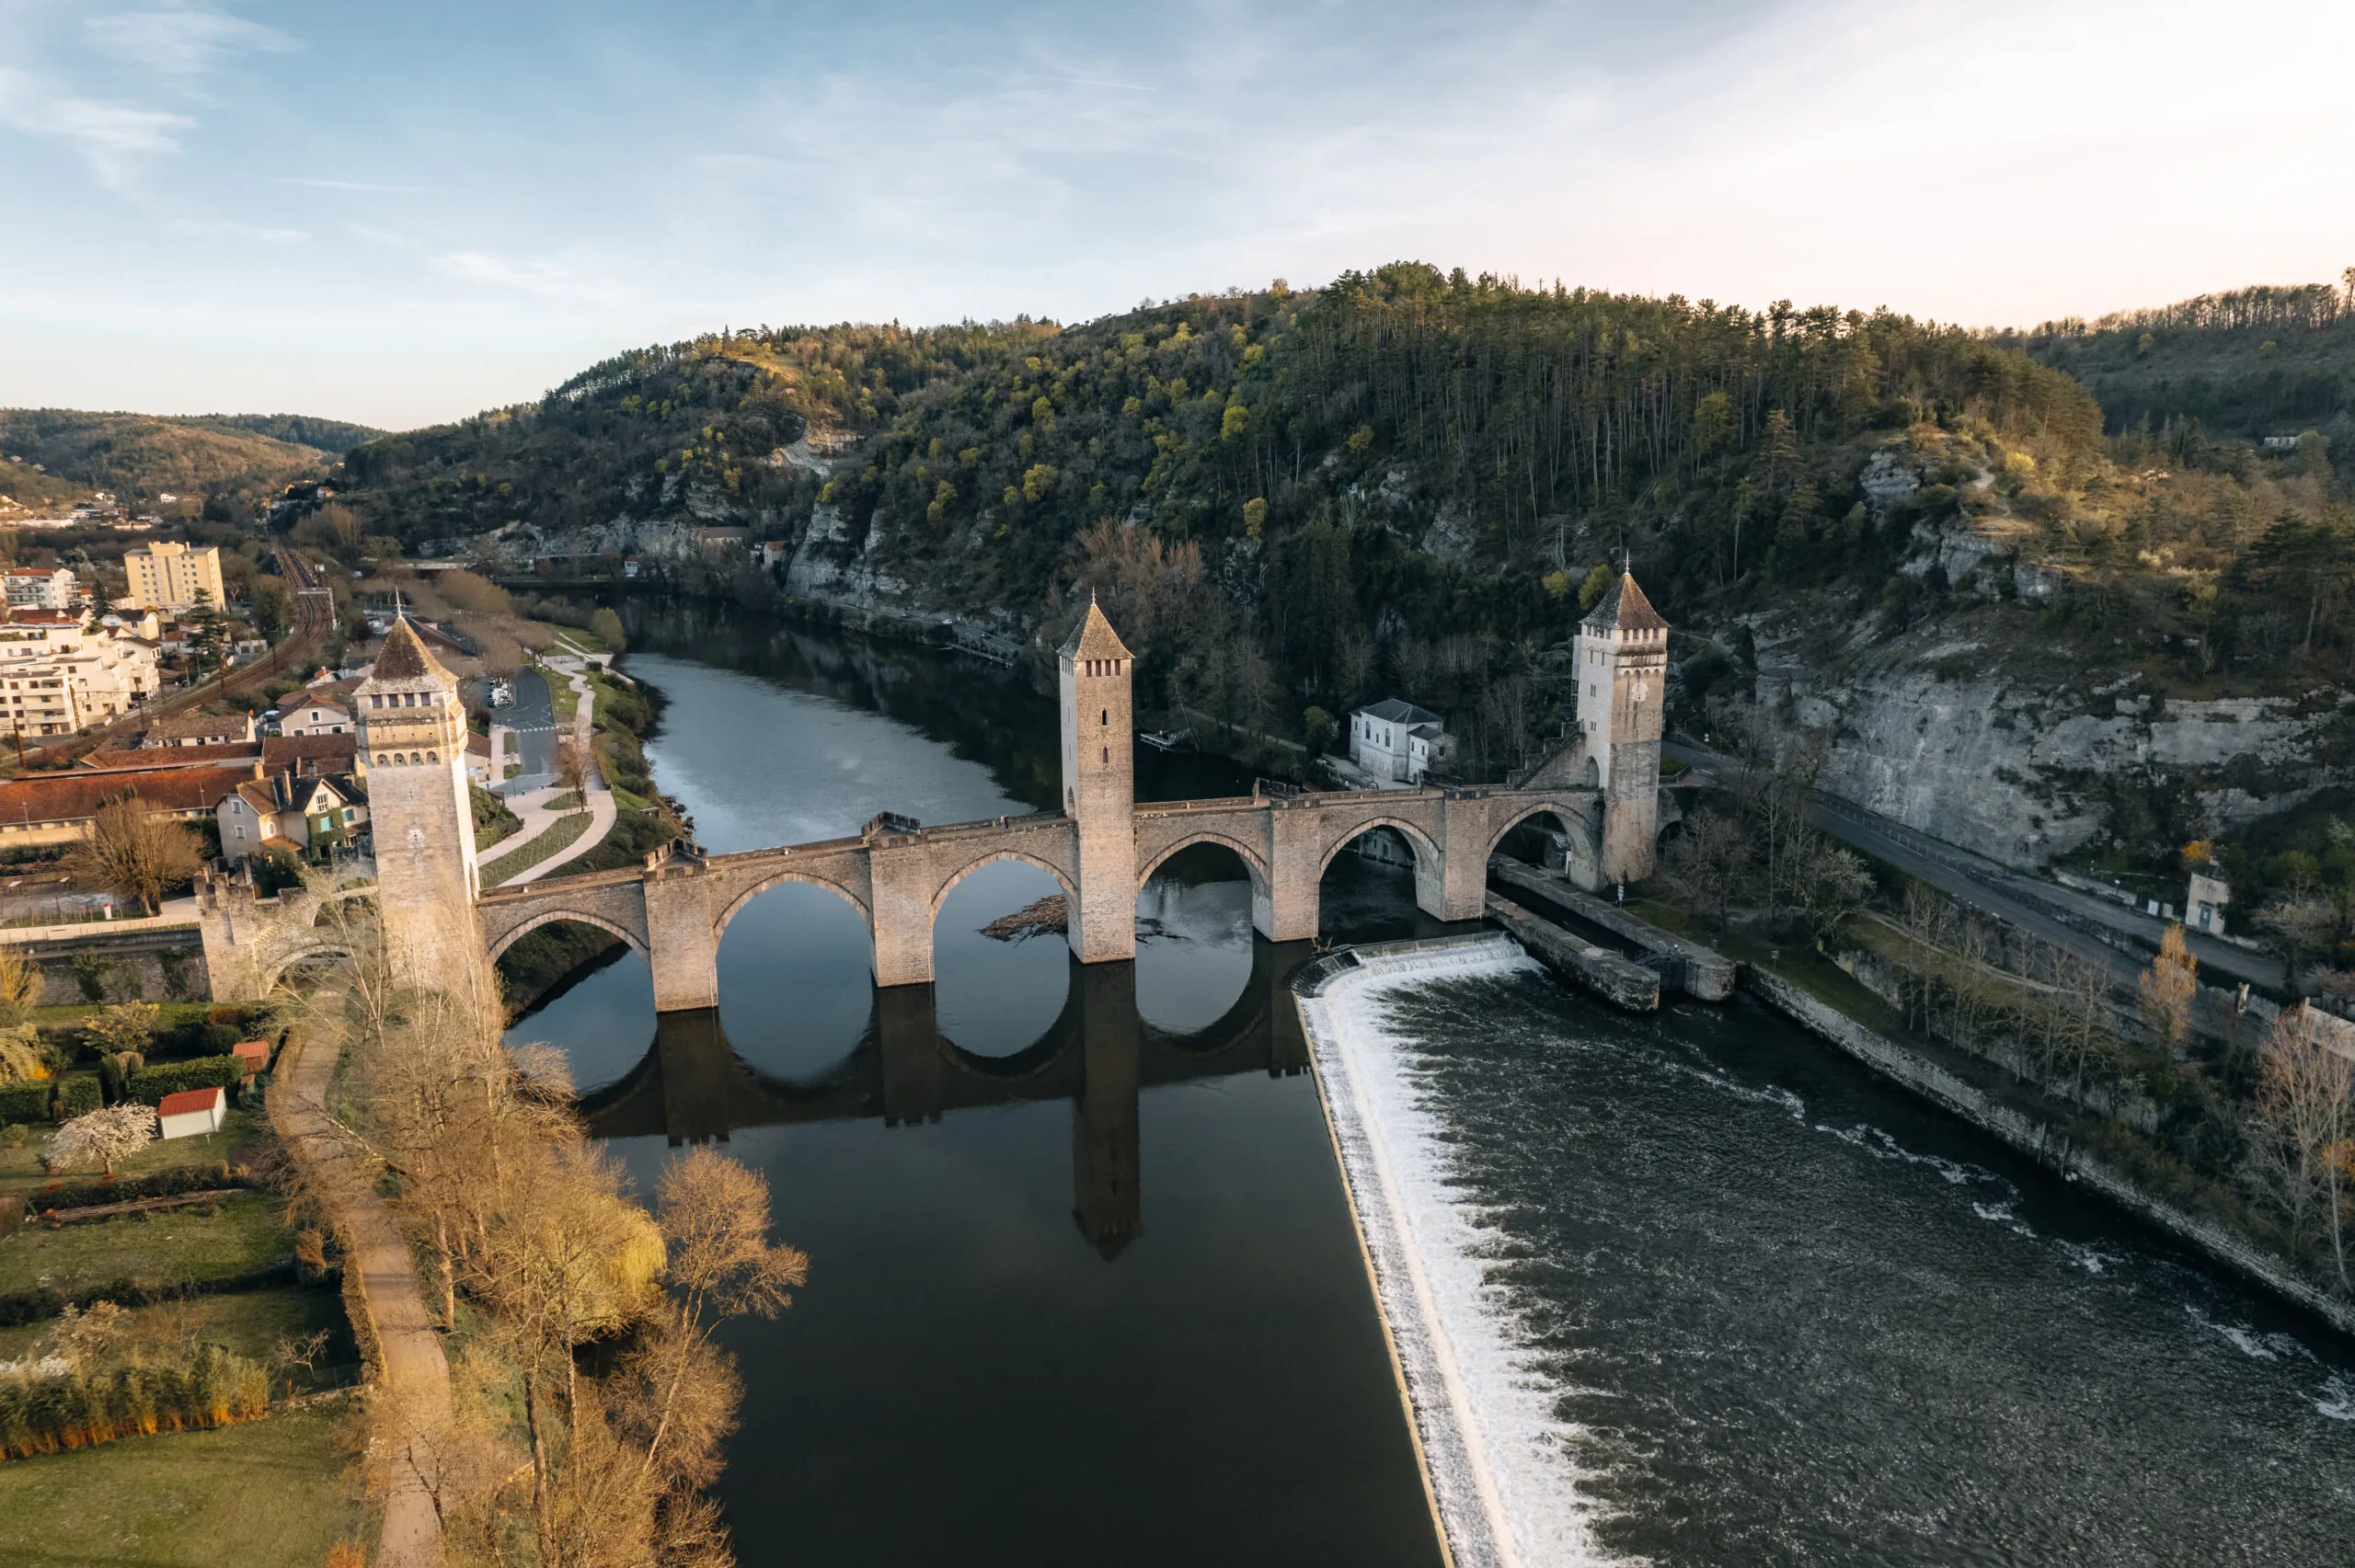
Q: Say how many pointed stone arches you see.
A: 6